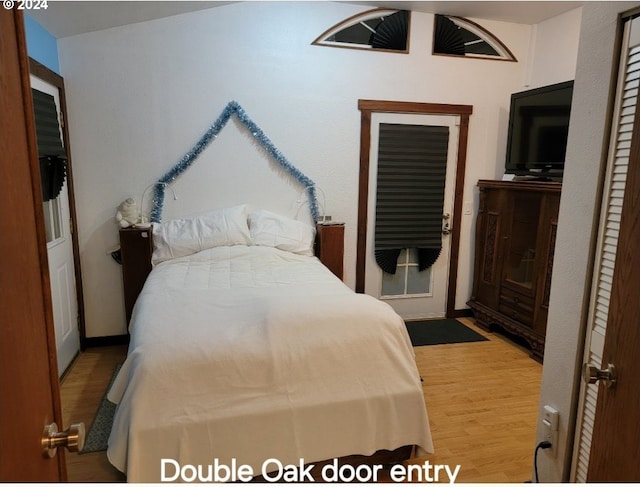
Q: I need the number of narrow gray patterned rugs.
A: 1